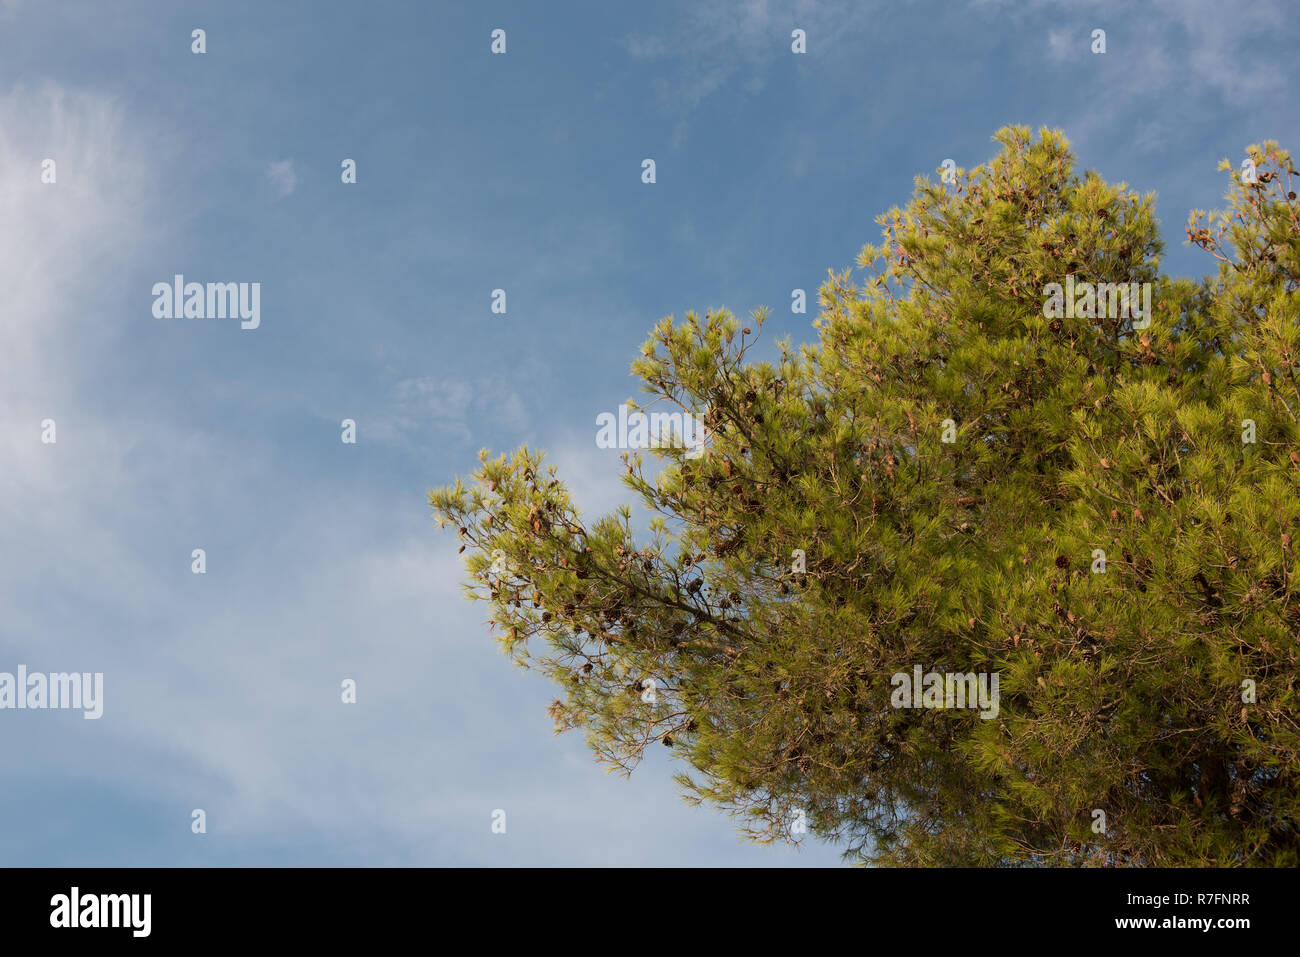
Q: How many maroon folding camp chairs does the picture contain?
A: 0